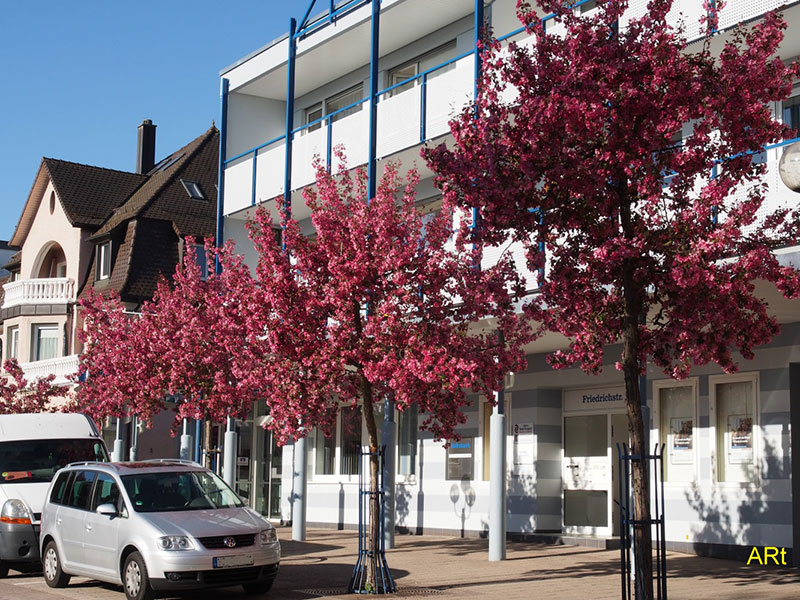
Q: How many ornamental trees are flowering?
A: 5